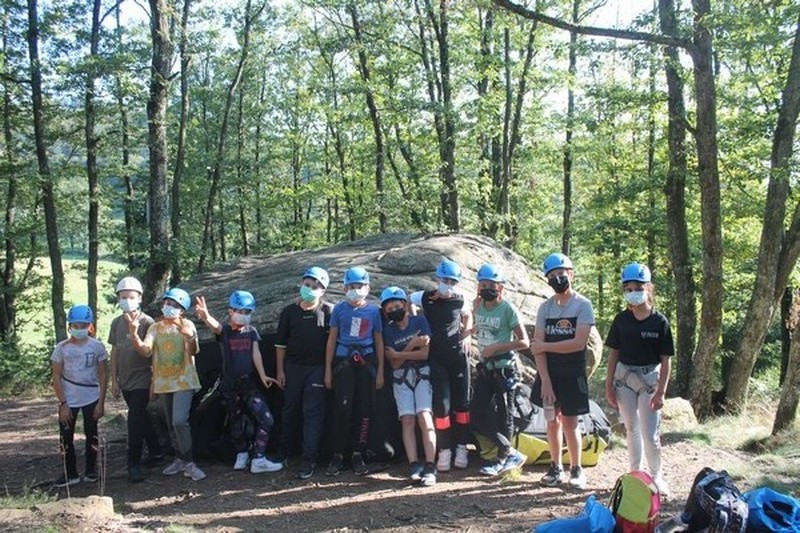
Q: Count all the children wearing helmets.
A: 11